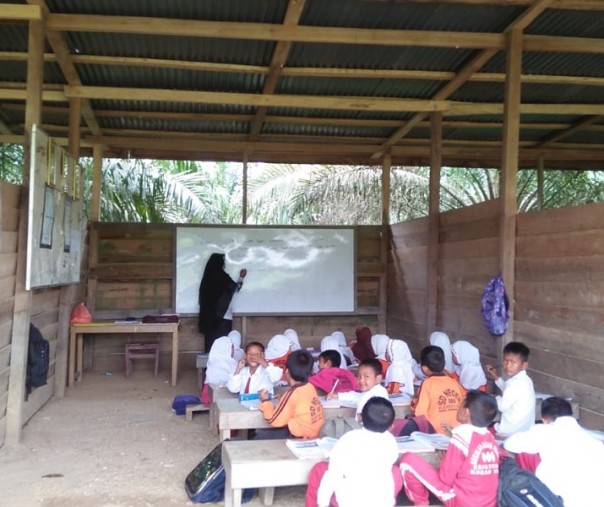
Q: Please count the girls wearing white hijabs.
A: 10